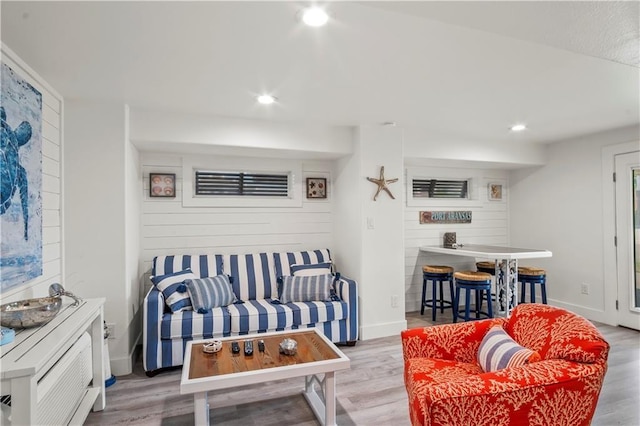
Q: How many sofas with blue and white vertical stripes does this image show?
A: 1